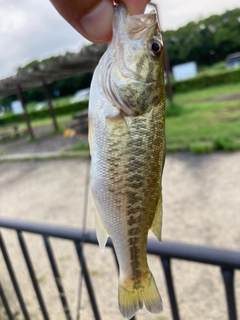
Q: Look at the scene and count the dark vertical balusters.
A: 8